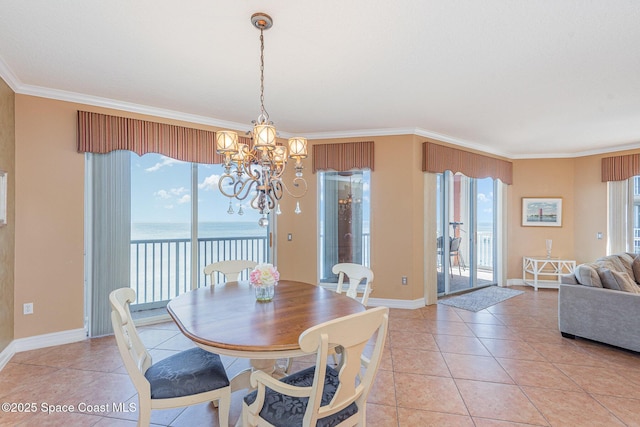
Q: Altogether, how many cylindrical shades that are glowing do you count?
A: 5